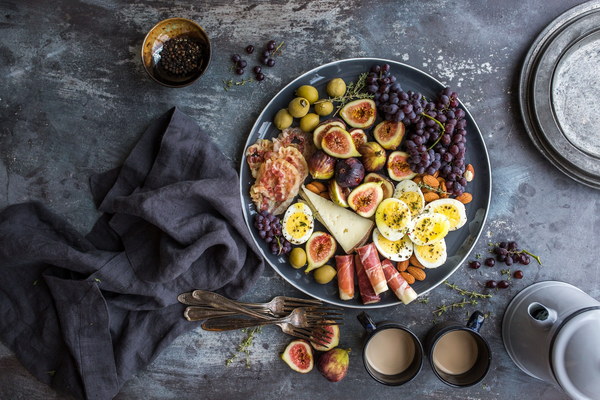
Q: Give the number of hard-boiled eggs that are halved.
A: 7